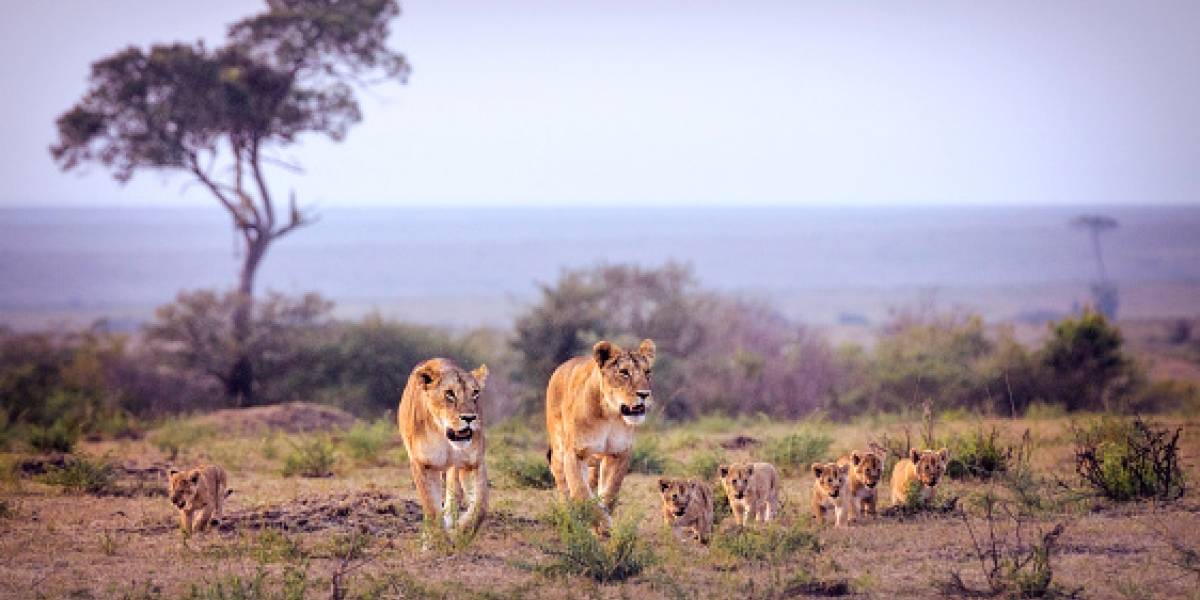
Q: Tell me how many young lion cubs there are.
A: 6